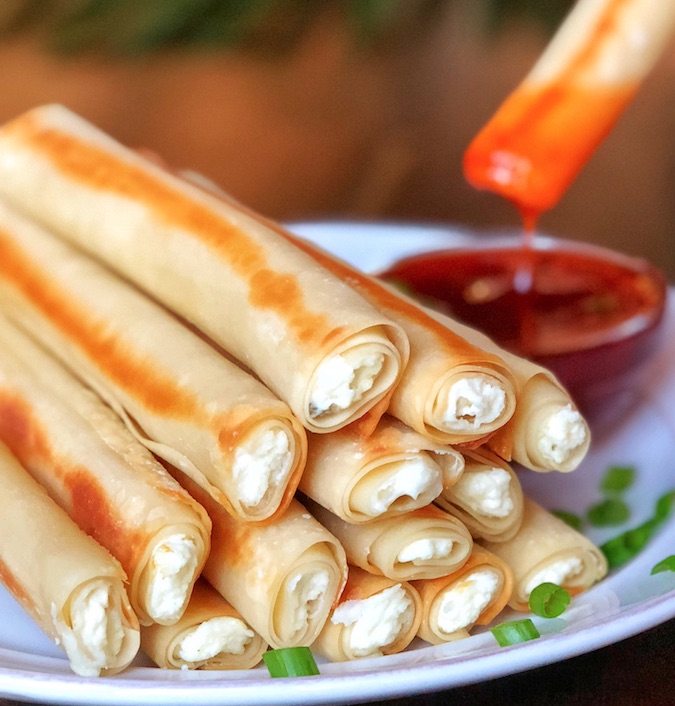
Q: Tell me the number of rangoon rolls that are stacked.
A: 14